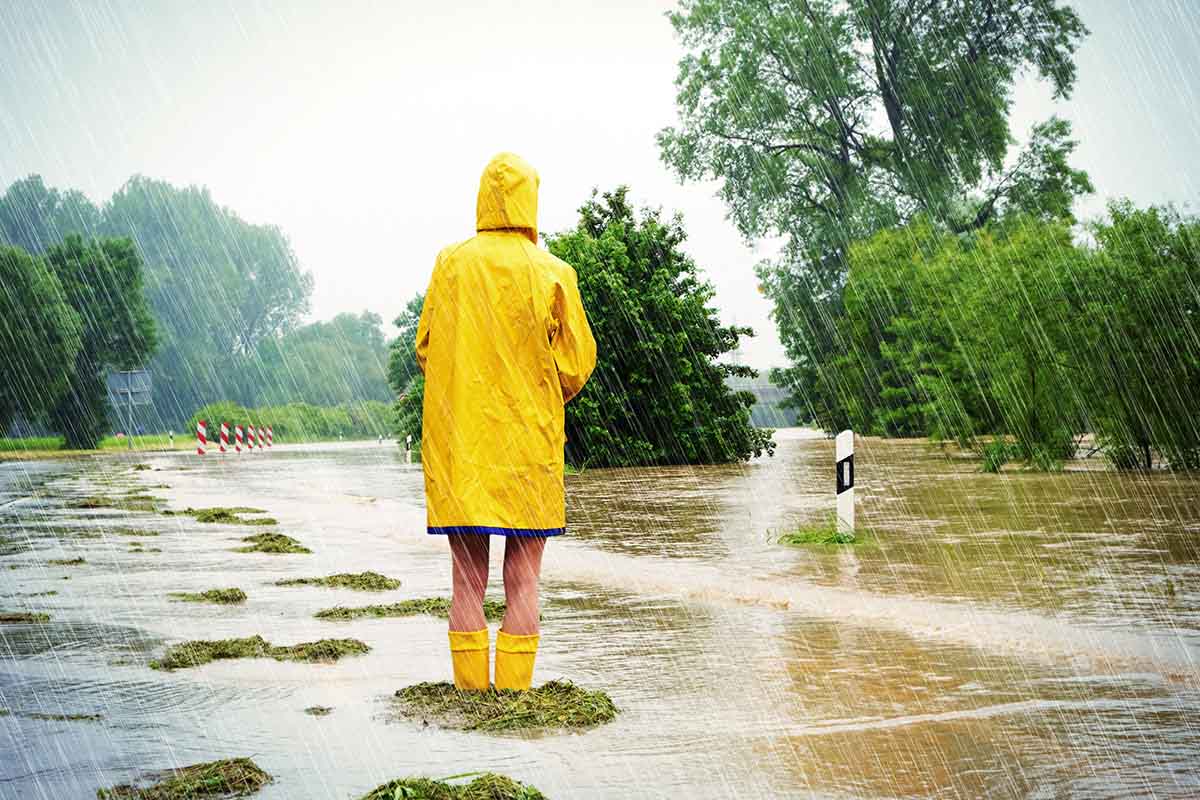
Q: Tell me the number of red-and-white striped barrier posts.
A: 6